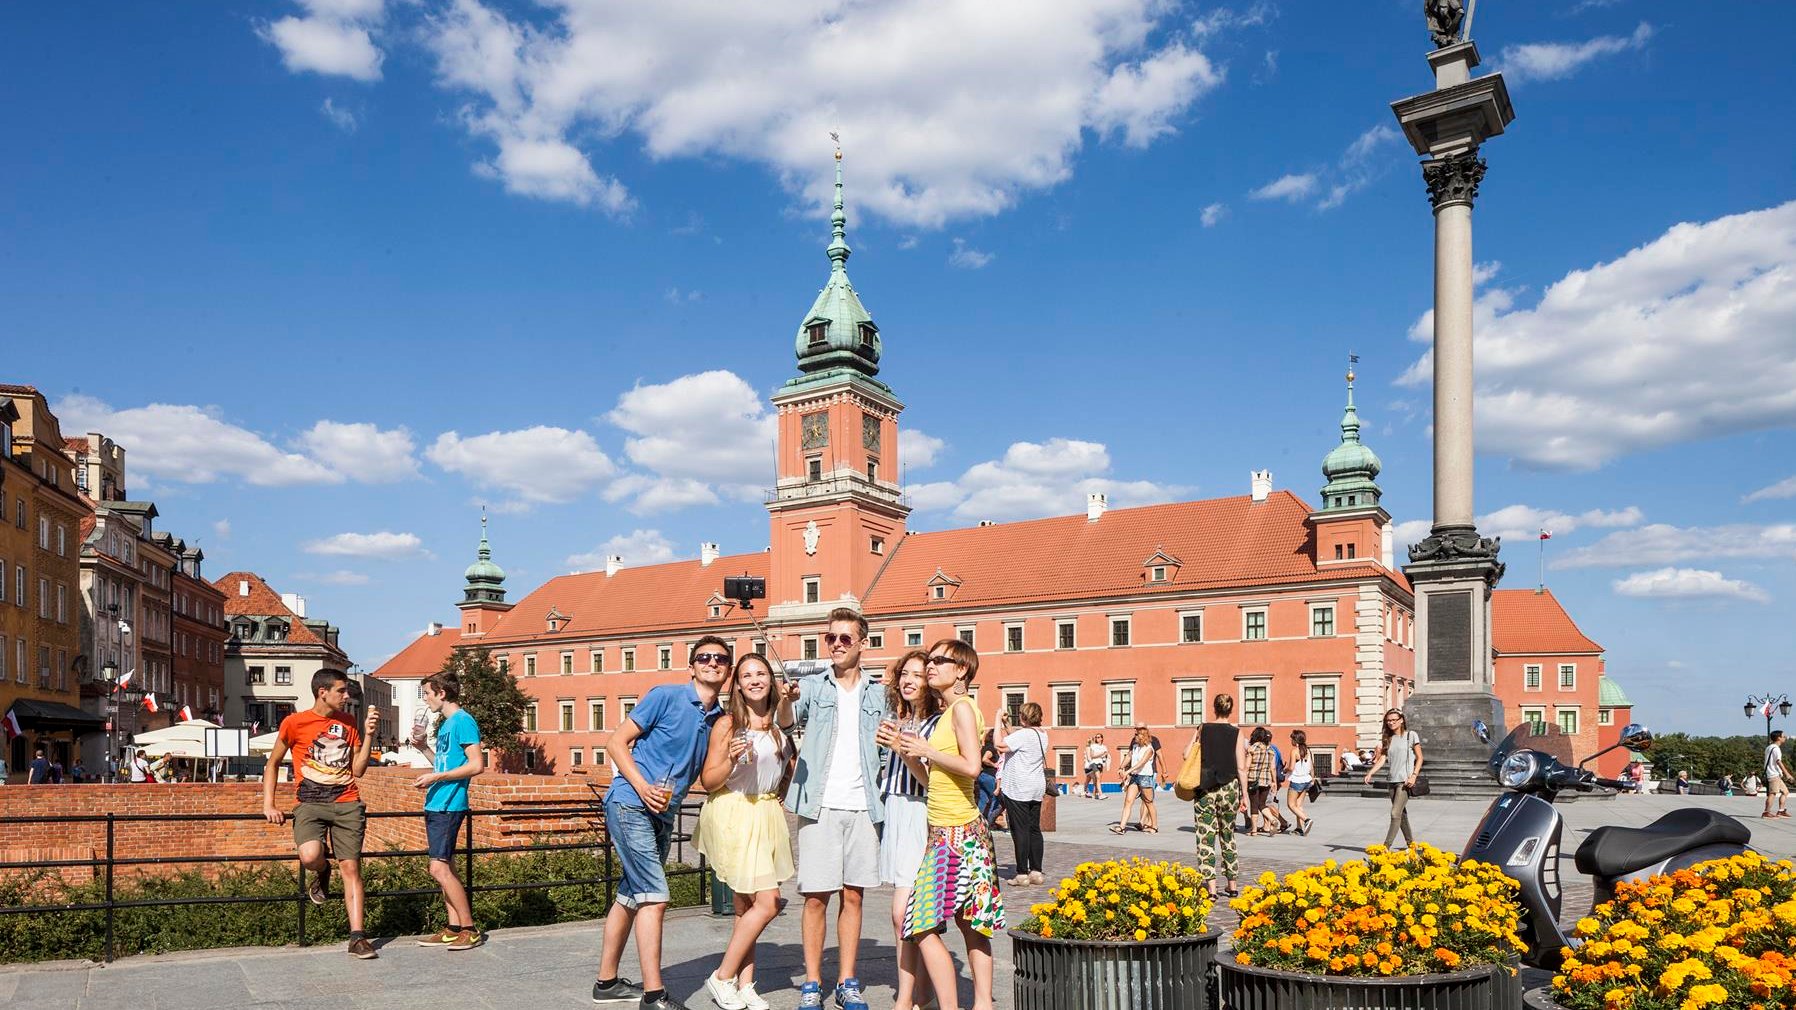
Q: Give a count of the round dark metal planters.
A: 3